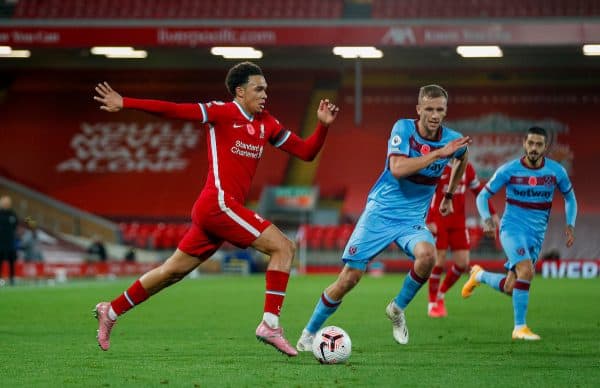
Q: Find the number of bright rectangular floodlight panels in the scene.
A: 6